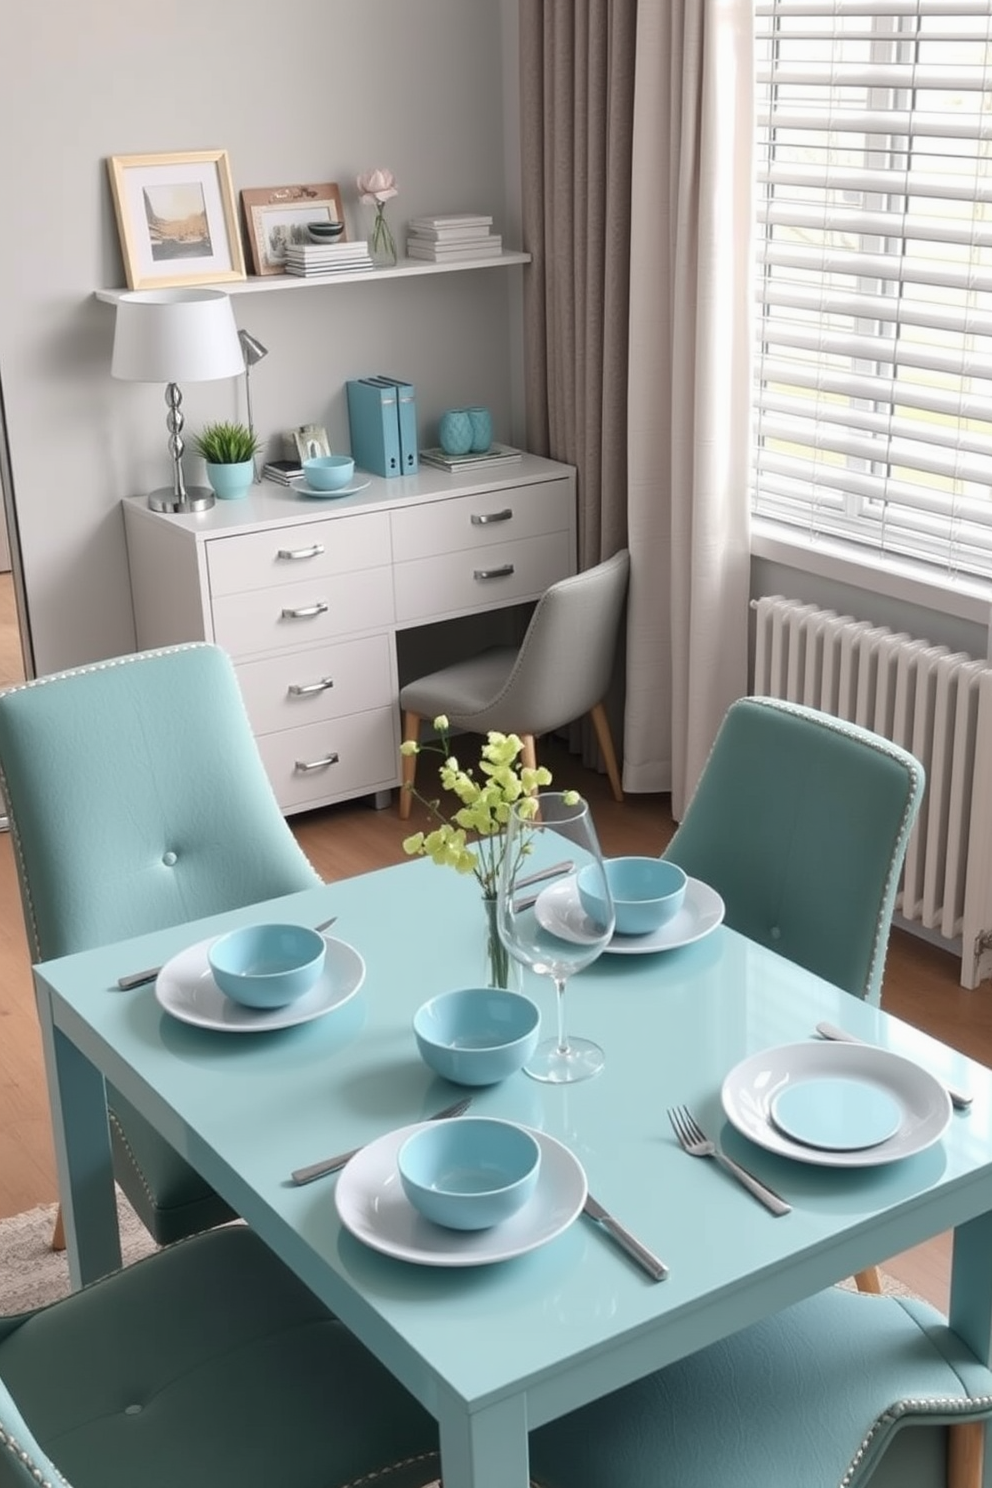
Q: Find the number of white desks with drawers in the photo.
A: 1